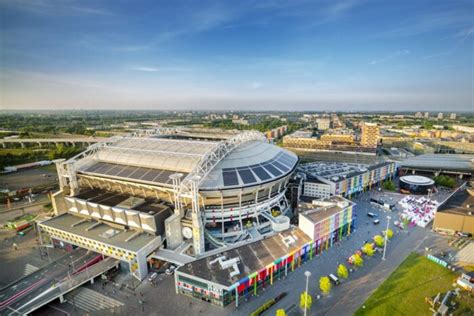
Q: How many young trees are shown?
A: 8